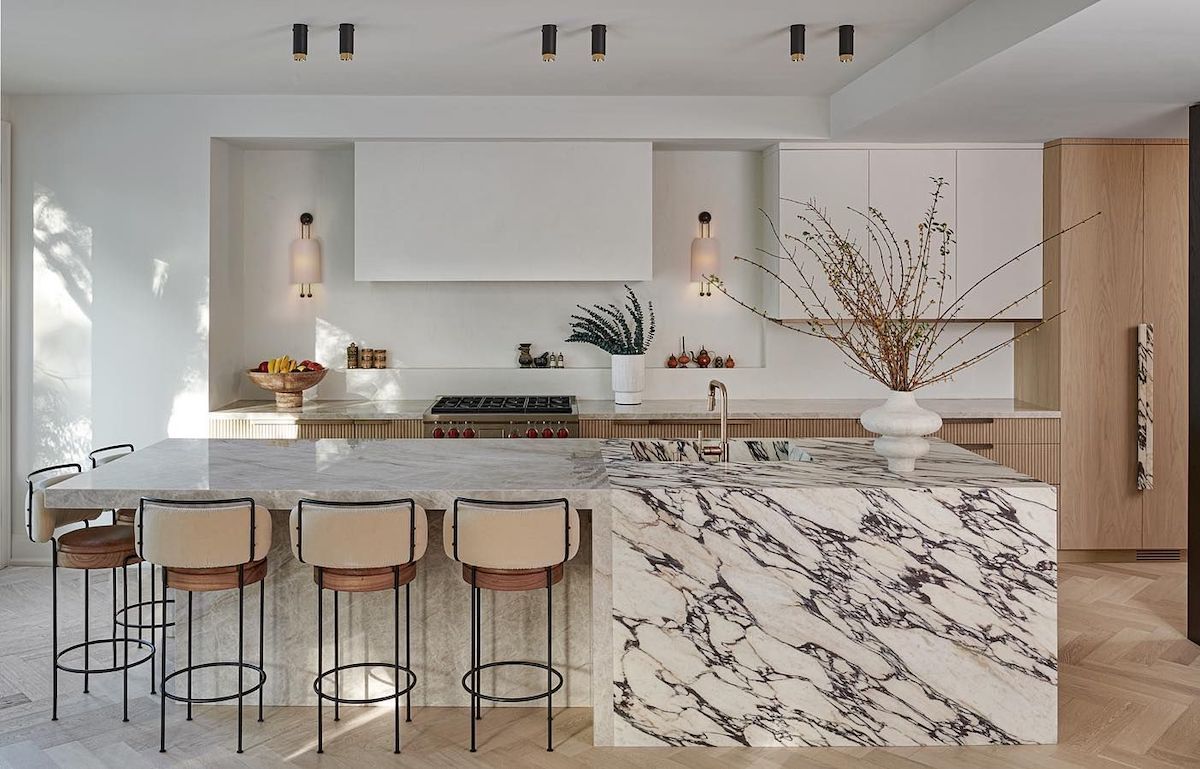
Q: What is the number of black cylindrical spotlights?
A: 6